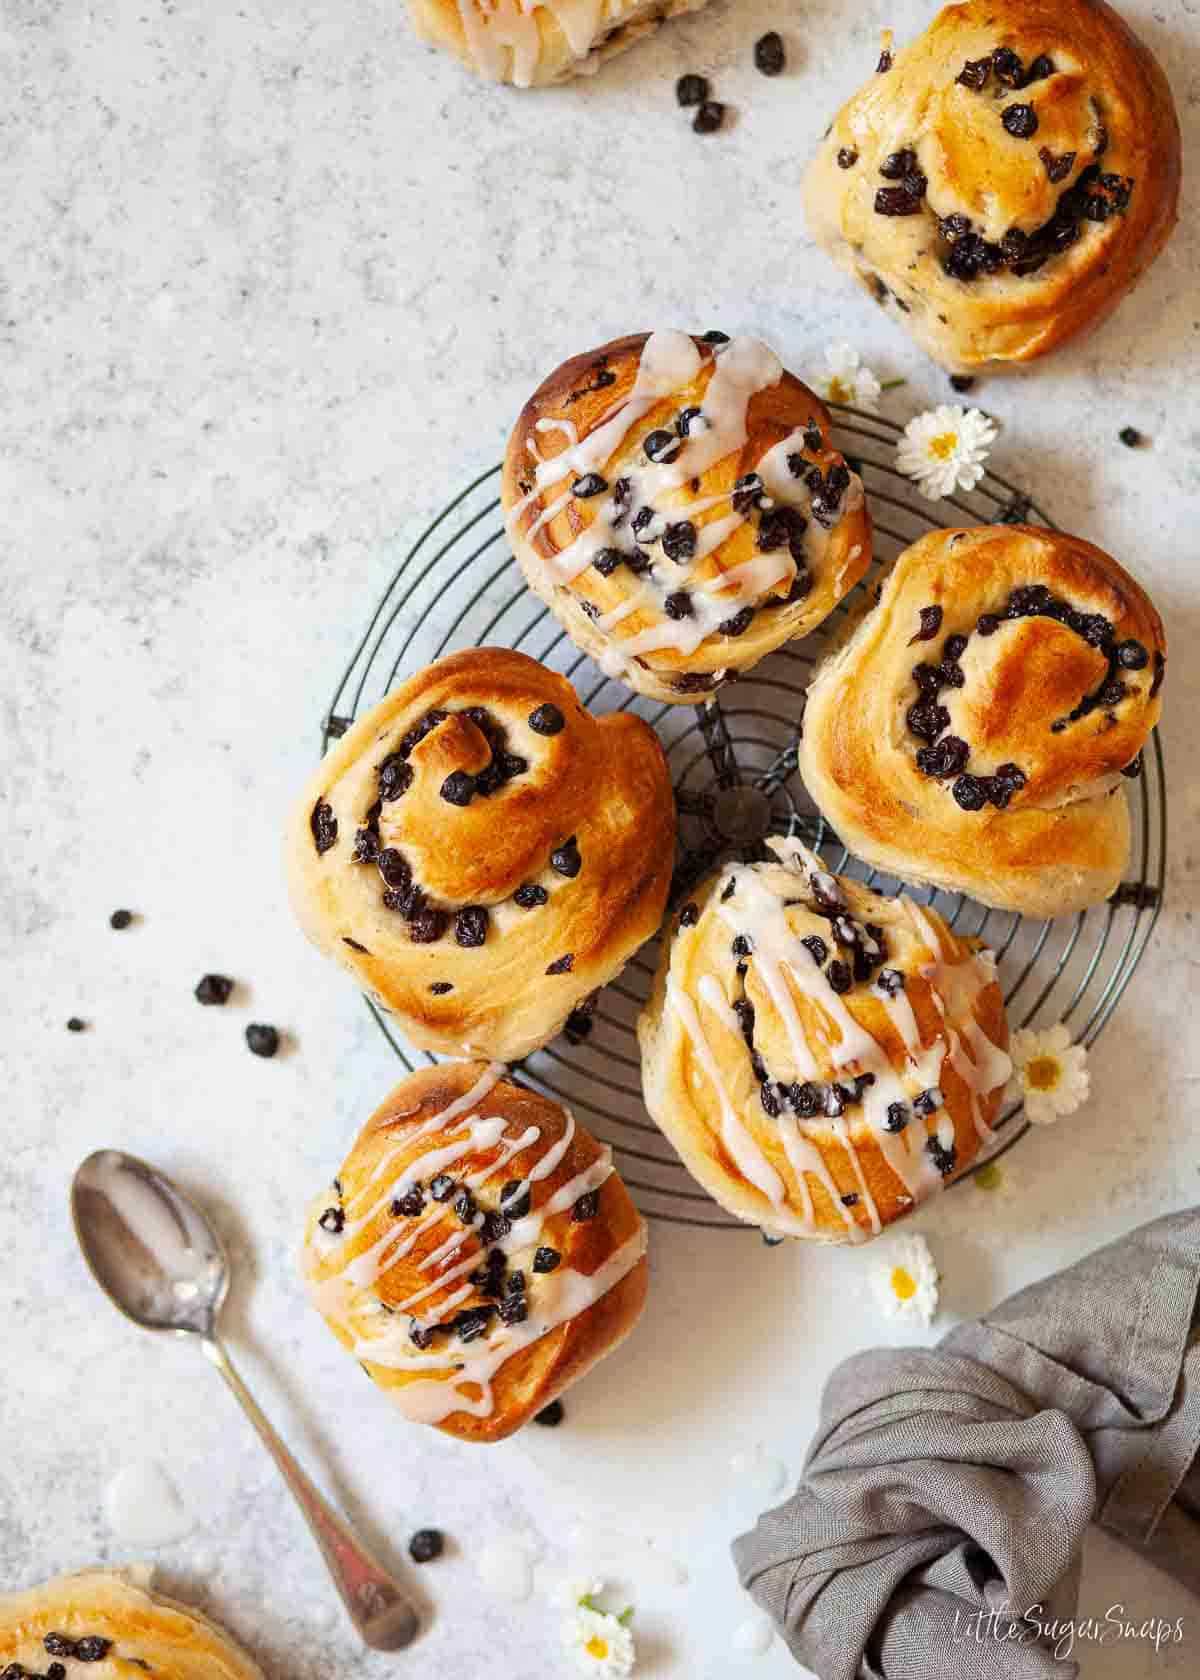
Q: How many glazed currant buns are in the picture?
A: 4